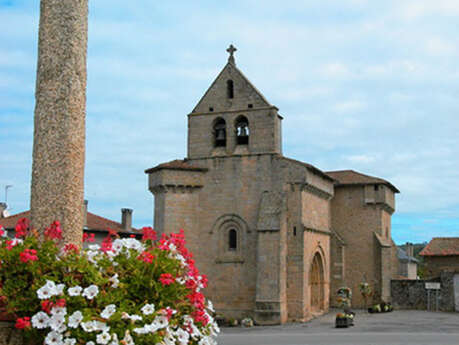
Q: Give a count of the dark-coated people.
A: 0